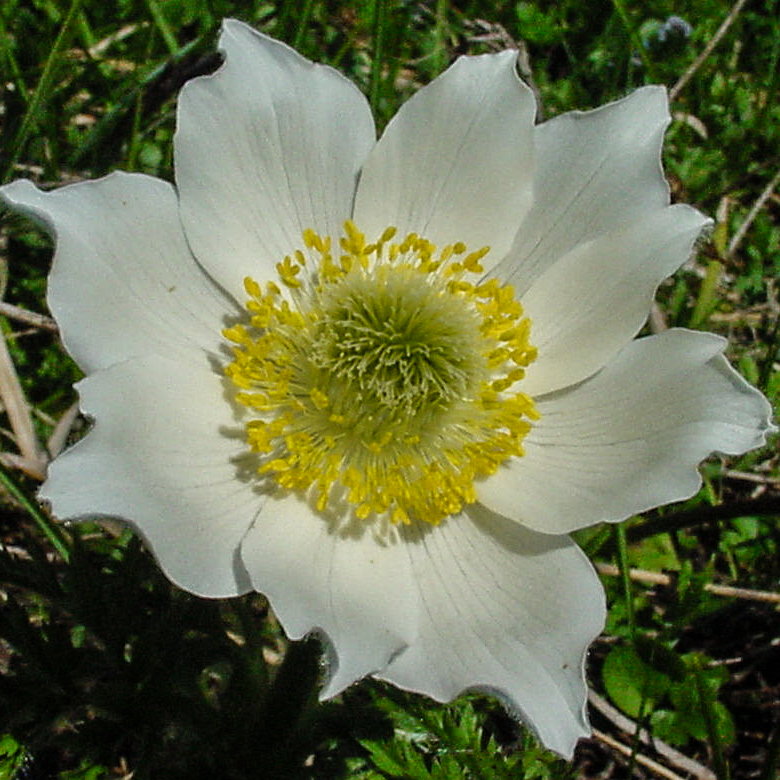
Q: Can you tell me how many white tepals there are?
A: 9